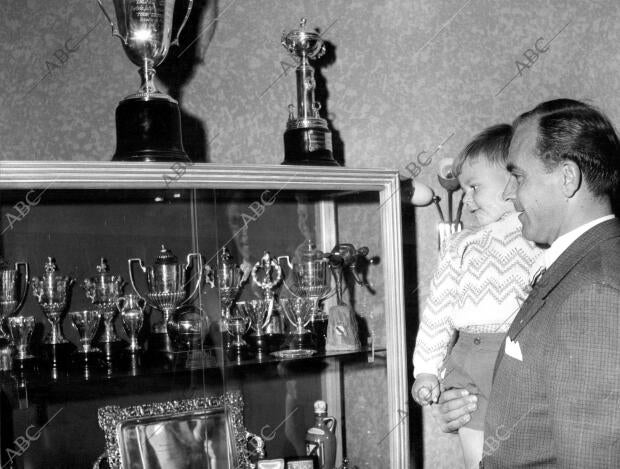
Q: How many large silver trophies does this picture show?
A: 2